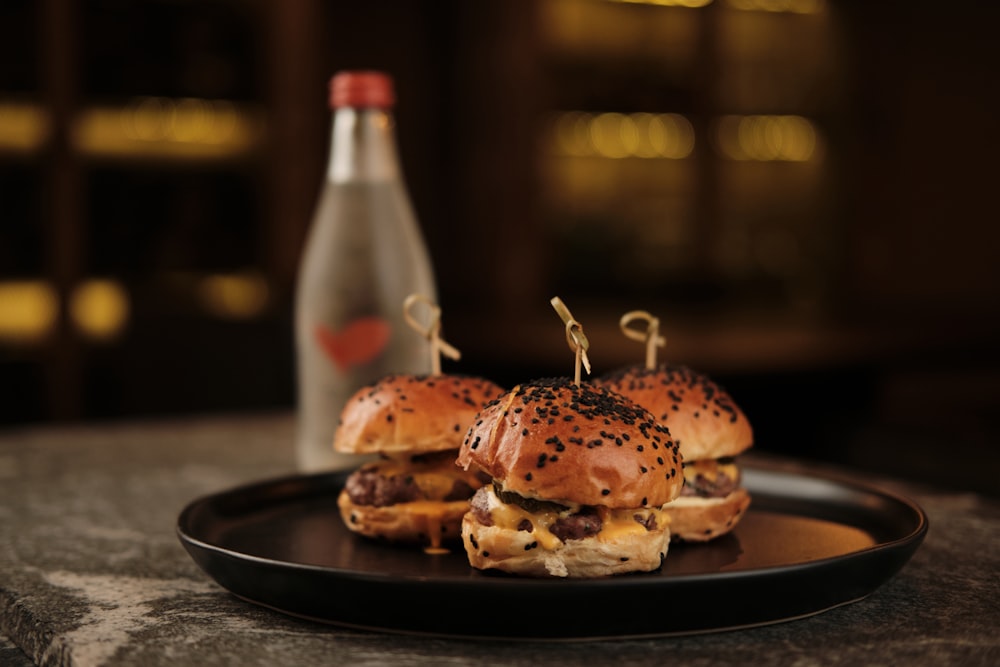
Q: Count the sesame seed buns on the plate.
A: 3